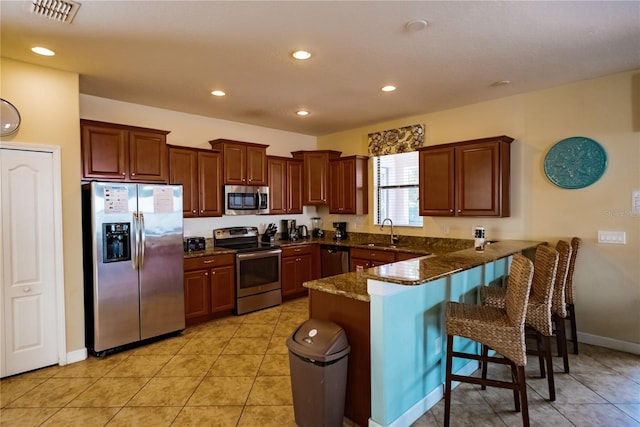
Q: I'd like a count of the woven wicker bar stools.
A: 4